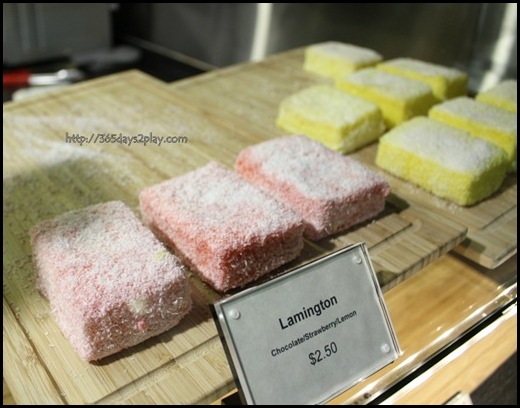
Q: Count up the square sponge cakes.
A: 10